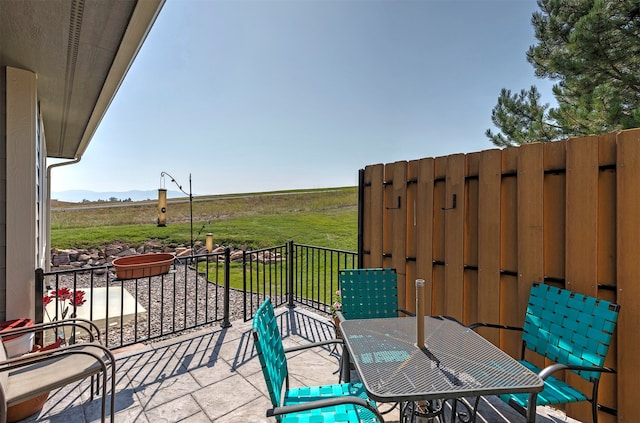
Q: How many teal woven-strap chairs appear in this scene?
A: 3